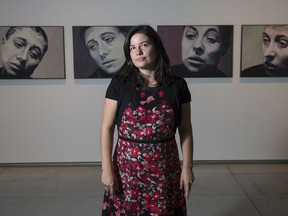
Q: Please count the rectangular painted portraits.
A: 4